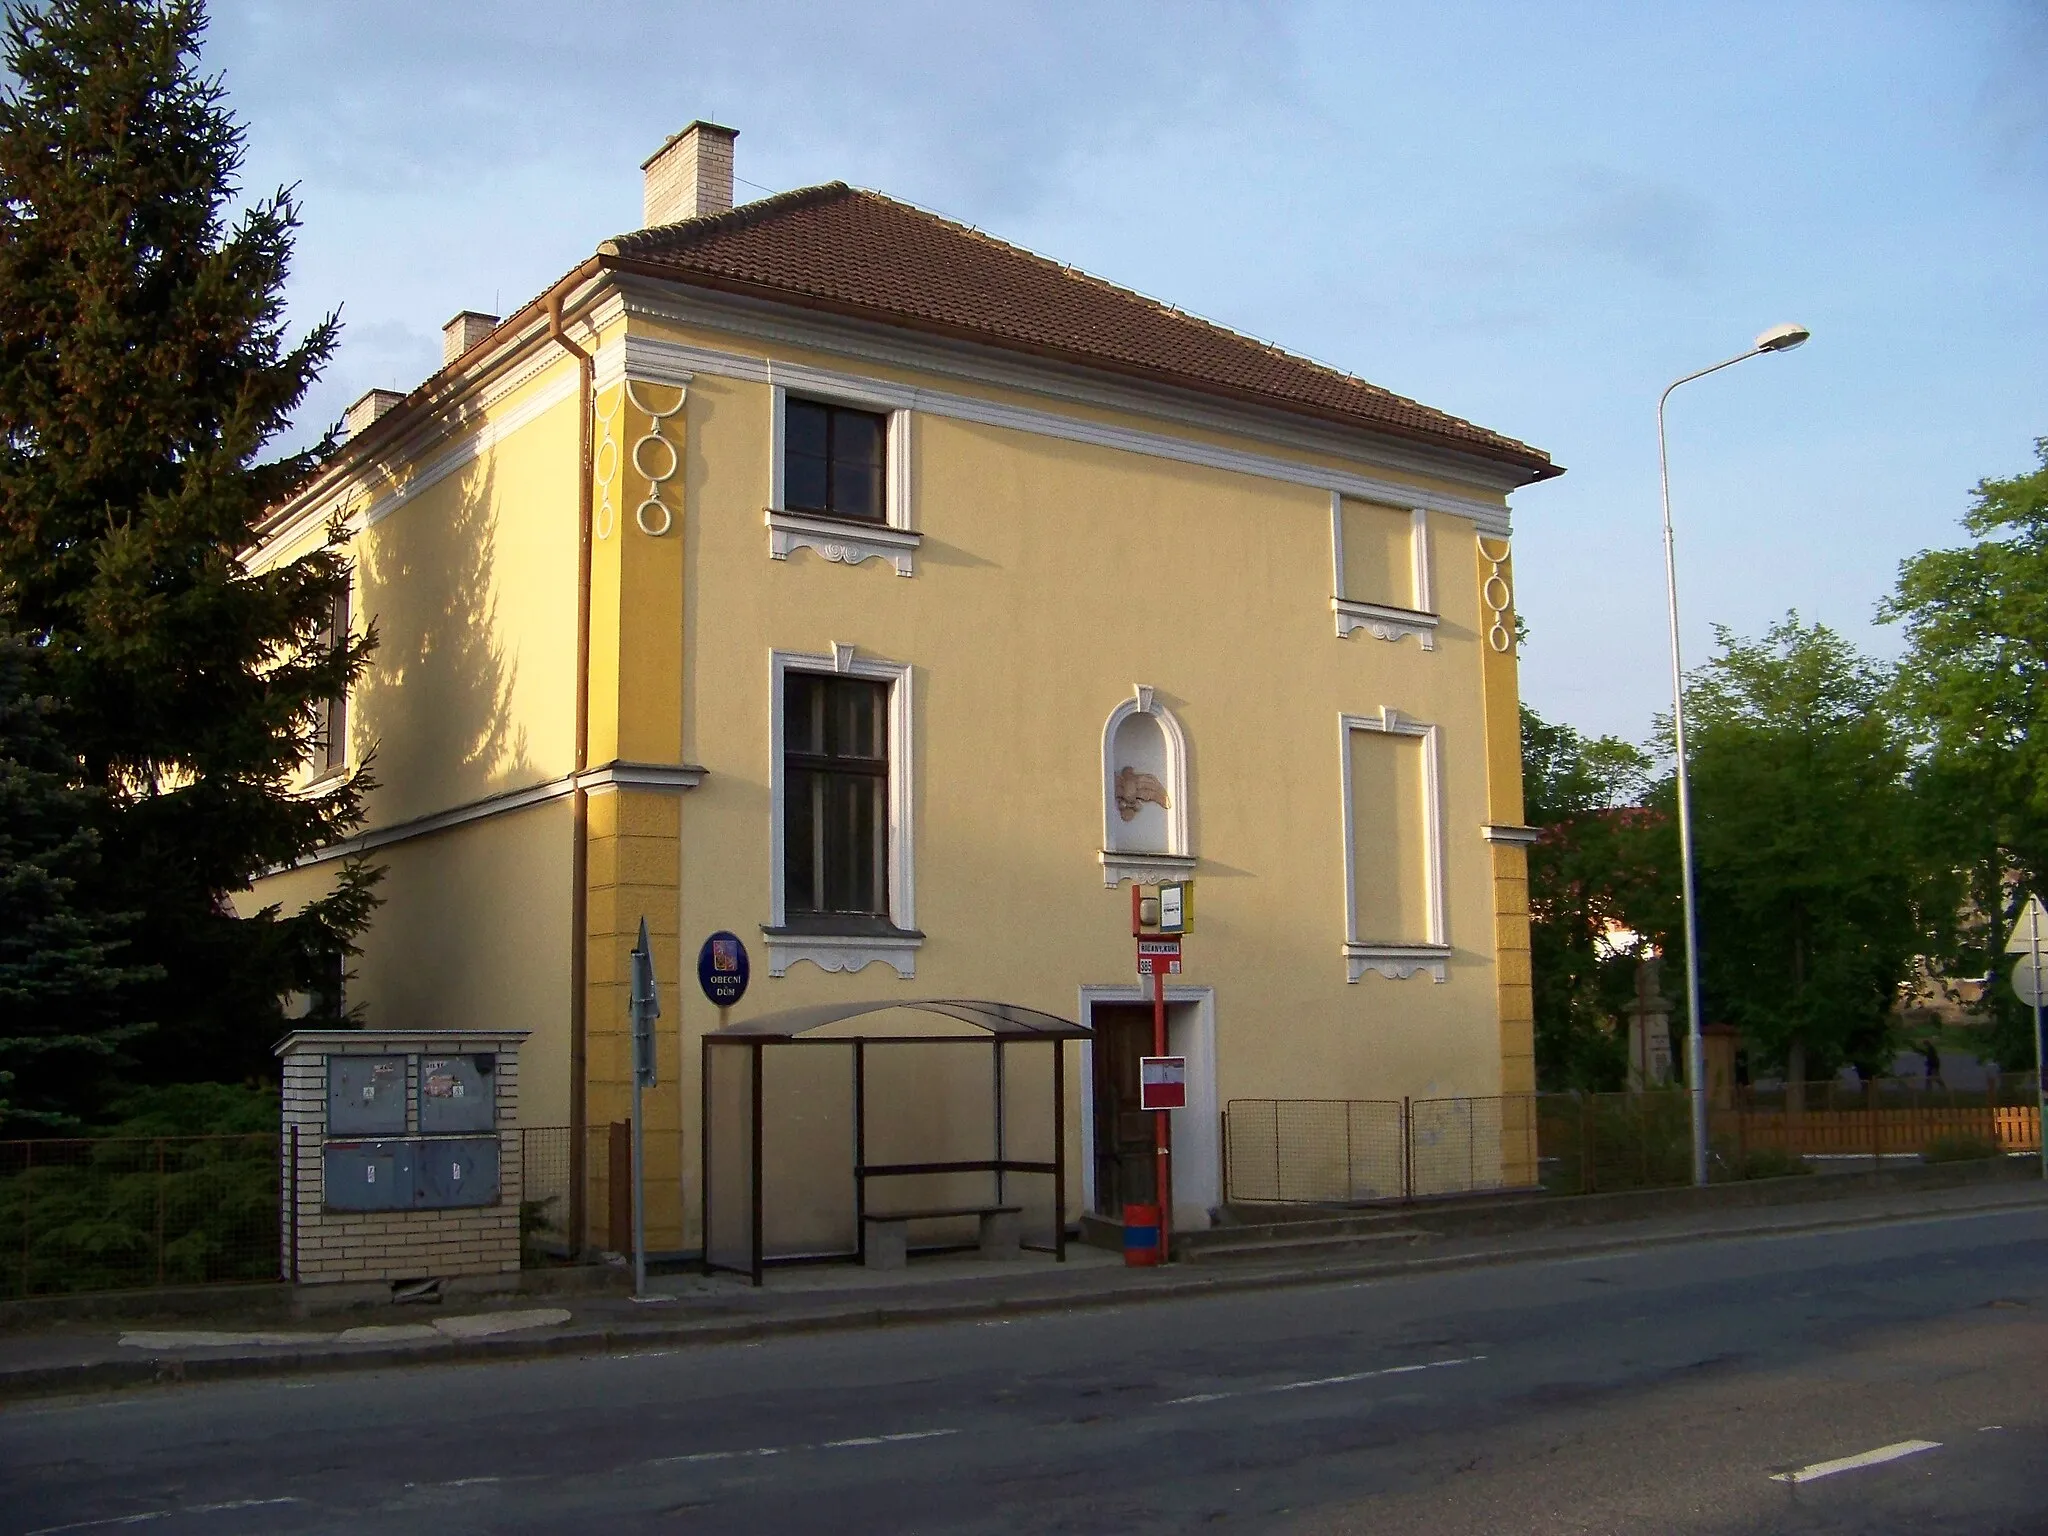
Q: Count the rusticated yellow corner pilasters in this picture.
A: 2